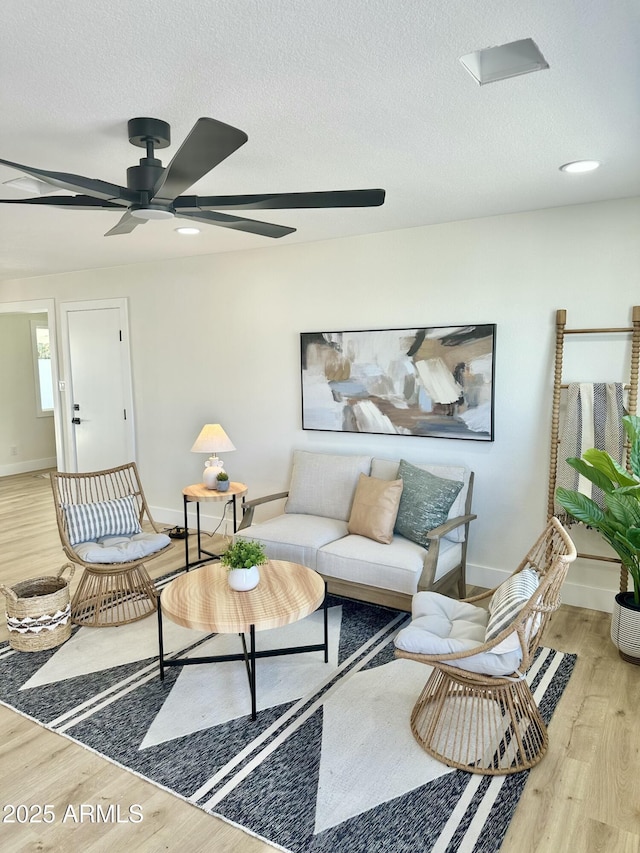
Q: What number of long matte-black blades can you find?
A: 6